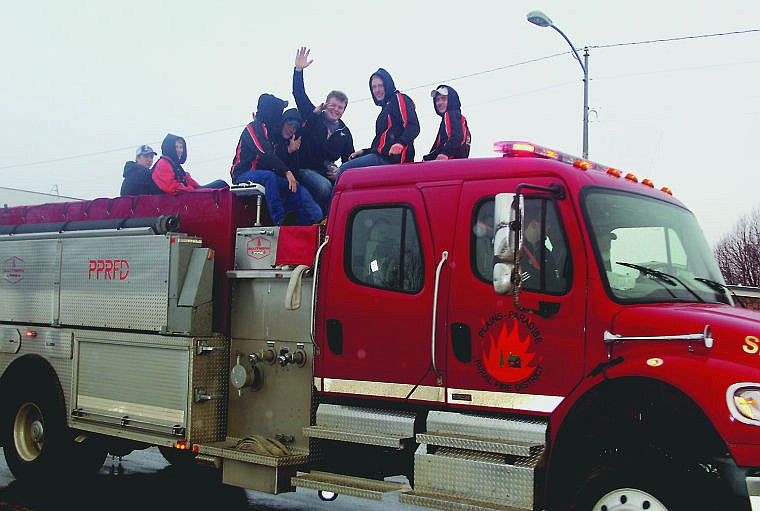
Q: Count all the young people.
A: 7